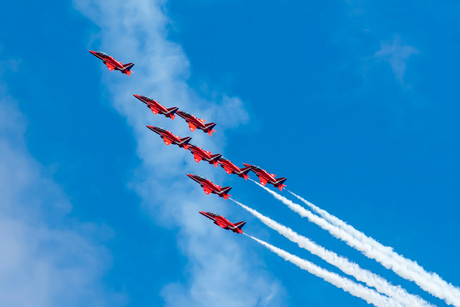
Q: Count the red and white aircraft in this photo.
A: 9